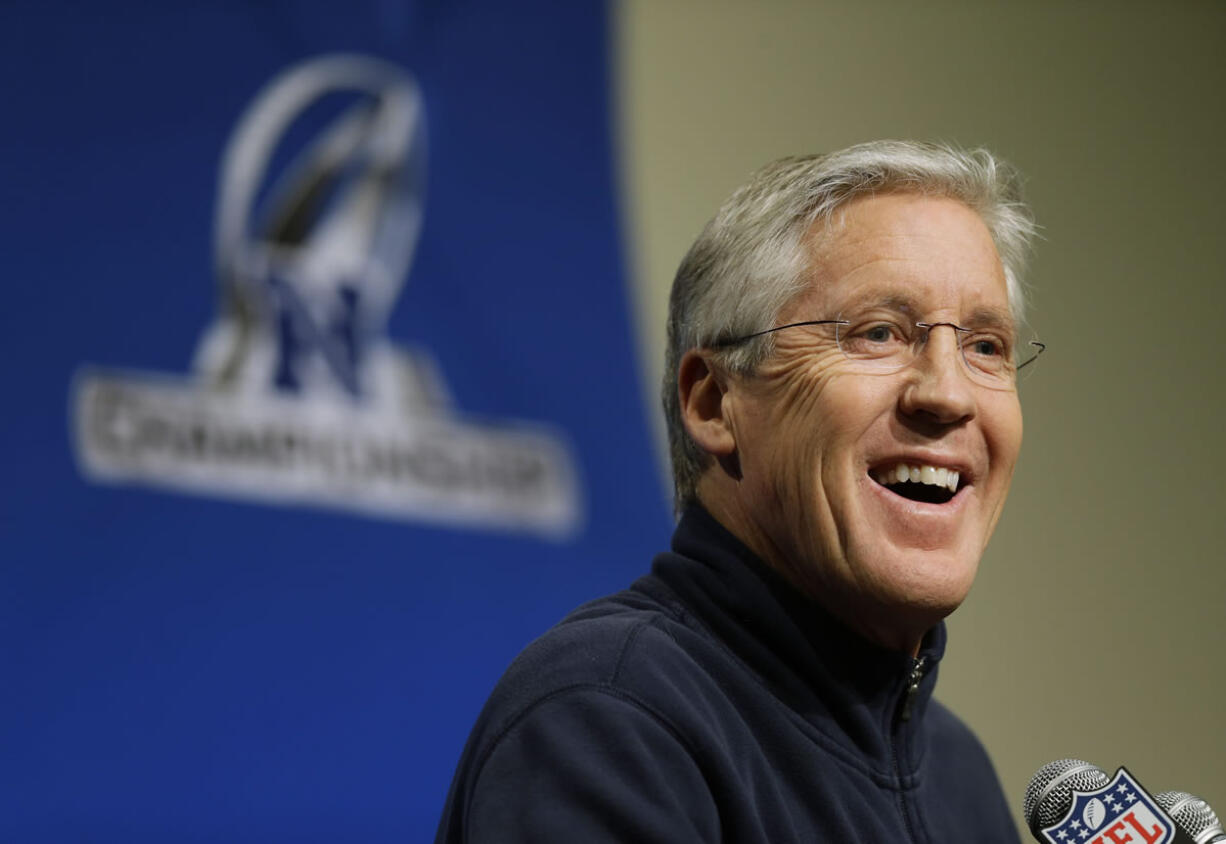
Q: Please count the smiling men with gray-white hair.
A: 1